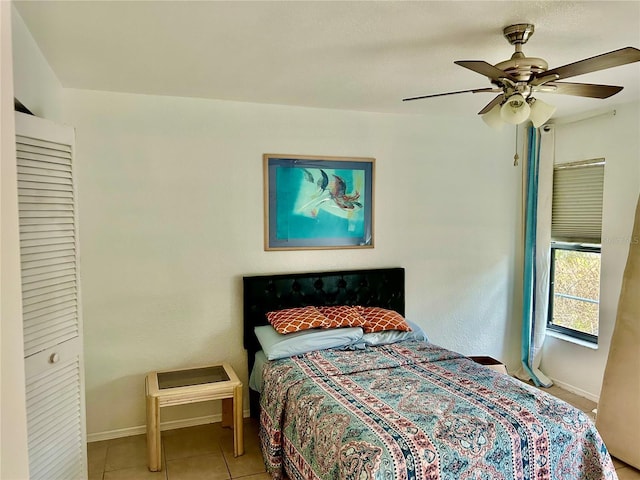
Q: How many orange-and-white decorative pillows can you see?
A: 3